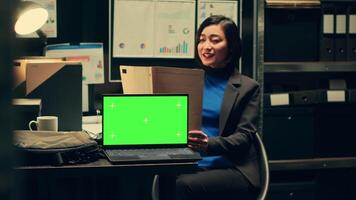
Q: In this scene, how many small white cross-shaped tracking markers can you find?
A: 5